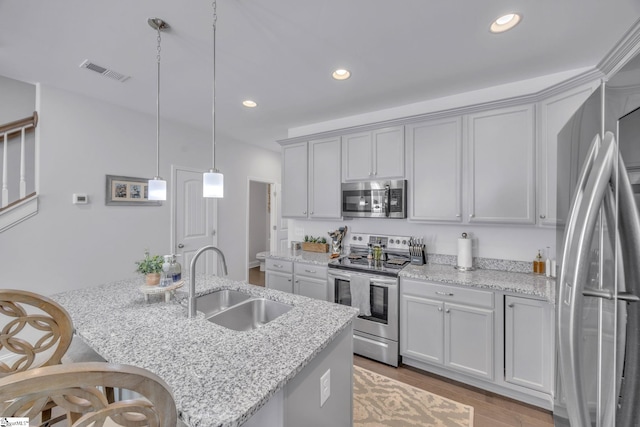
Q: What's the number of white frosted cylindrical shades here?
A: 2